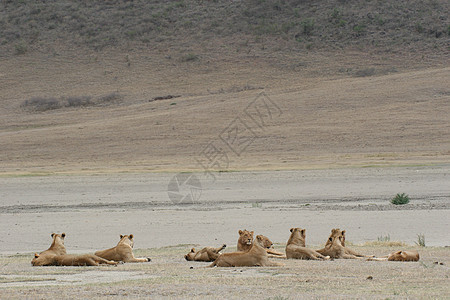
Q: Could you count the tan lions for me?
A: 10